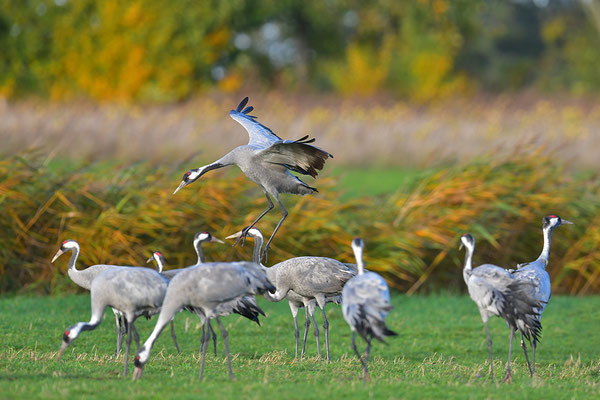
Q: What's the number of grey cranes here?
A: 11